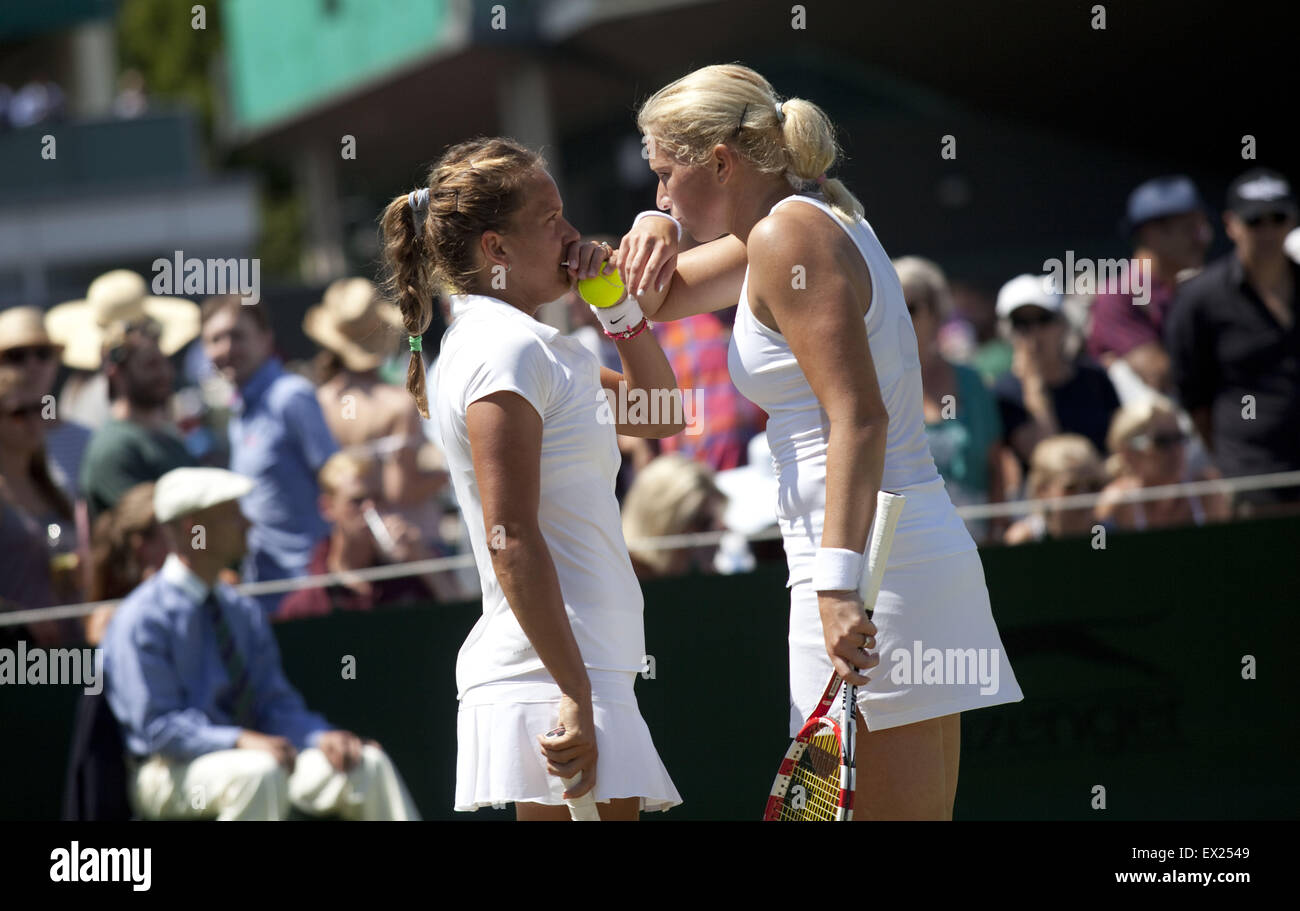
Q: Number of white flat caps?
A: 1